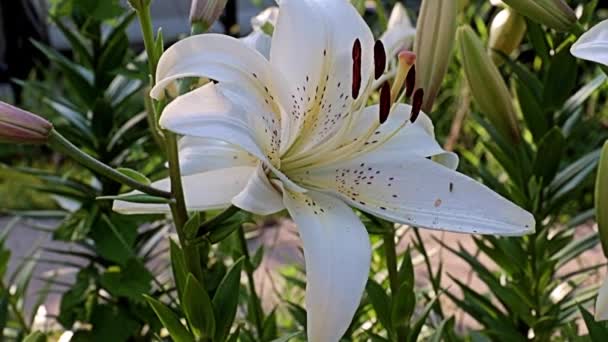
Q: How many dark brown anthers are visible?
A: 5